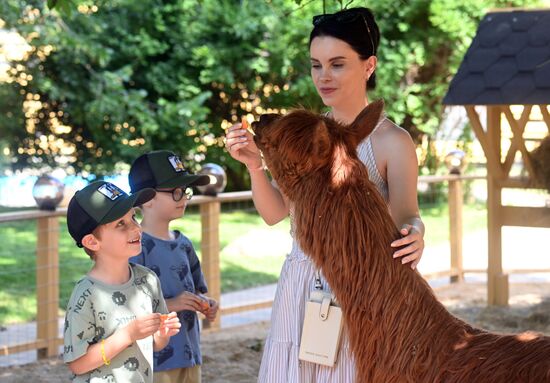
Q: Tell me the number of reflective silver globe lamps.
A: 3